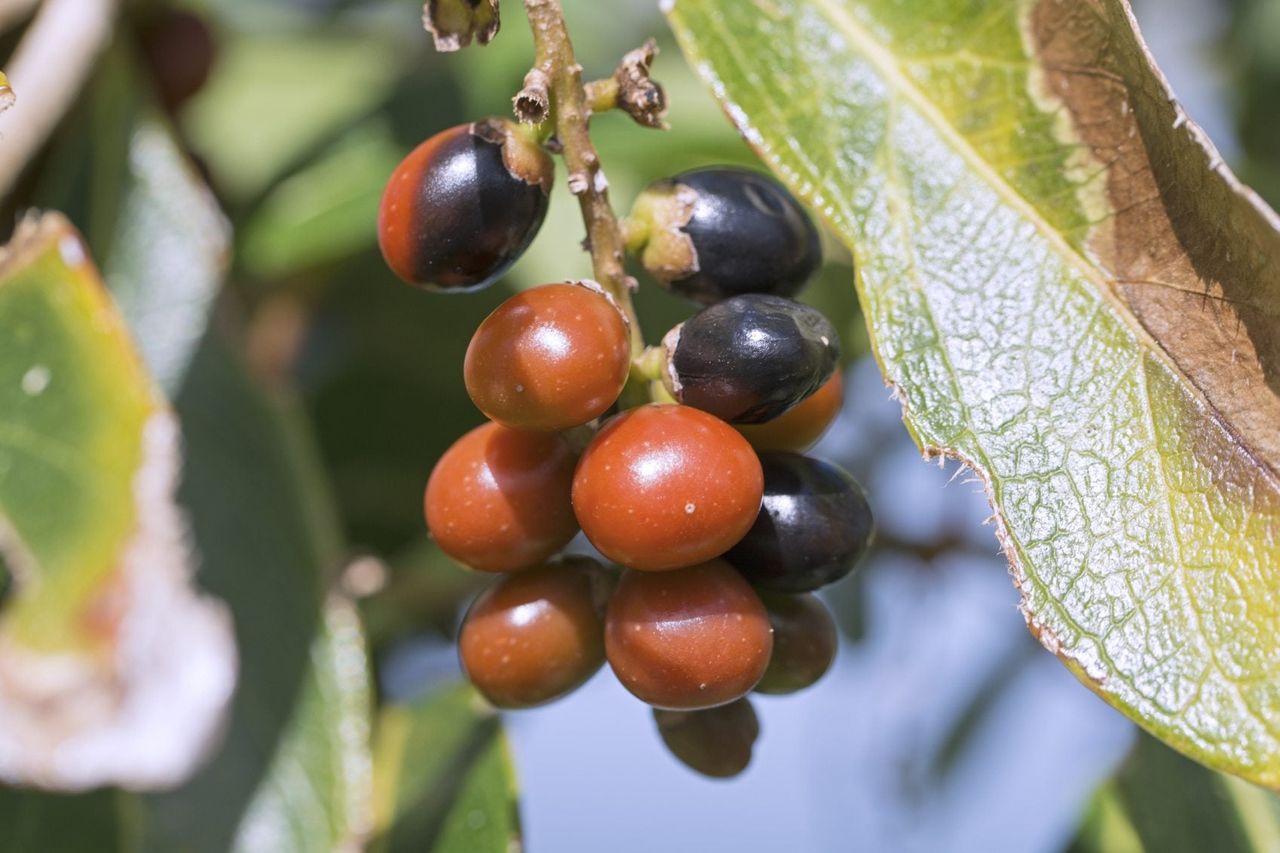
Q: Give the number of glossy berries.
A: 12